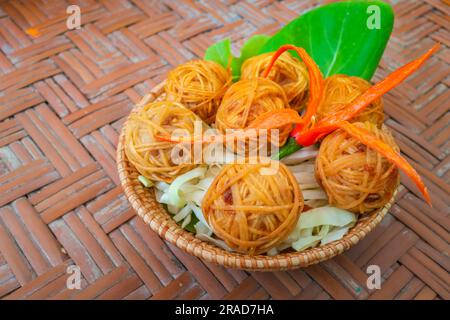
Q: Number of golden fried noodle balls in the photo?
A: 7